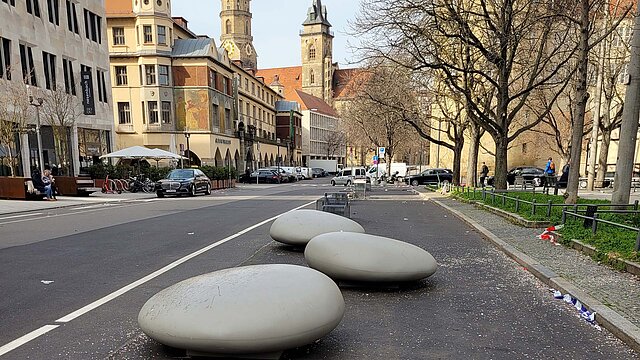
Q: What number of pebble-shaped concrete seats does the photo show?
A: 3